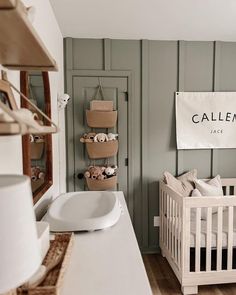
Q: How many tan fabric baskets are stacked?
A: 3